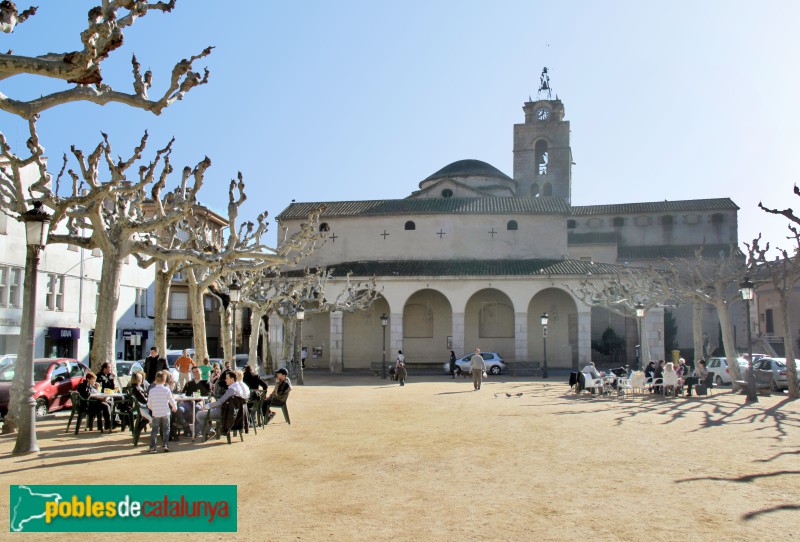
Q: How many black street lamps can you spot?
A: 7